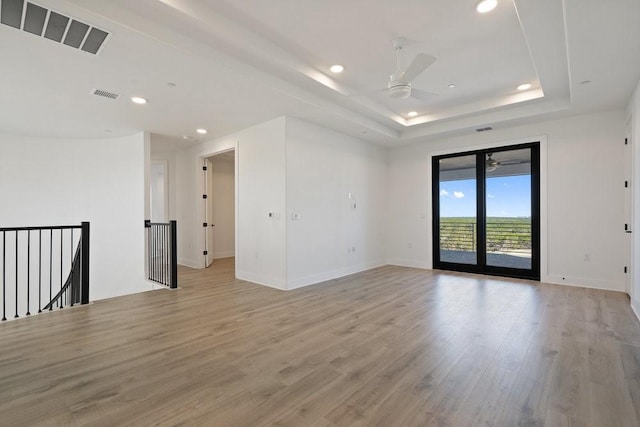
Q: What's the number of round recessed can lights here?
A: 6